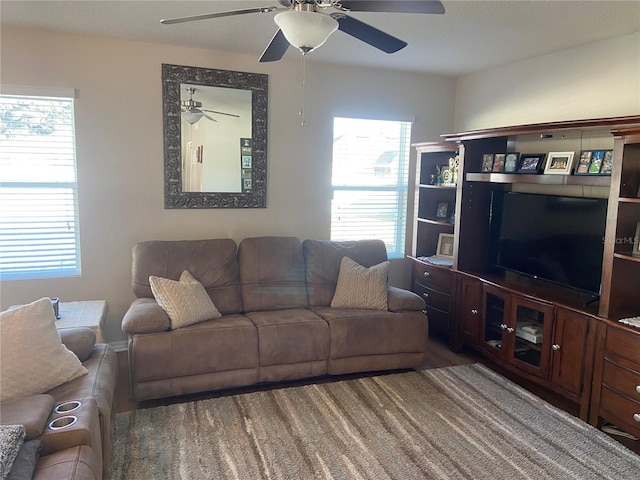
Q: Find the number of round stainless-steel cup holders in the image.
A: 2